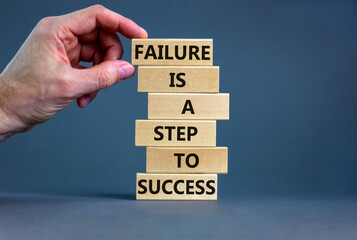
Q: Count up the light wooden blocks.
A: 6